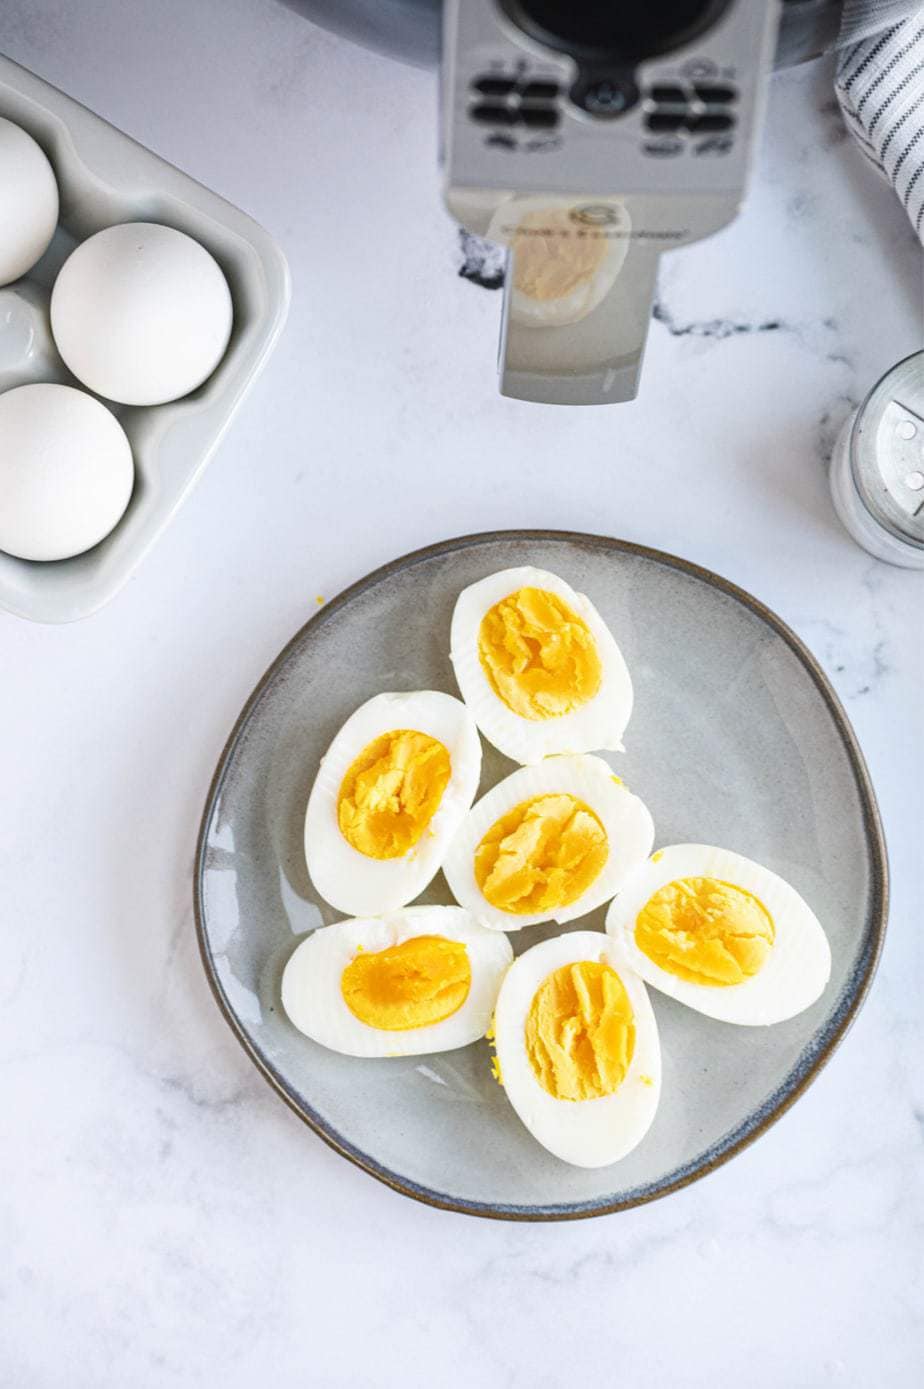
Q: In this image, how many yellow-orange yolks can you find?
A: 6